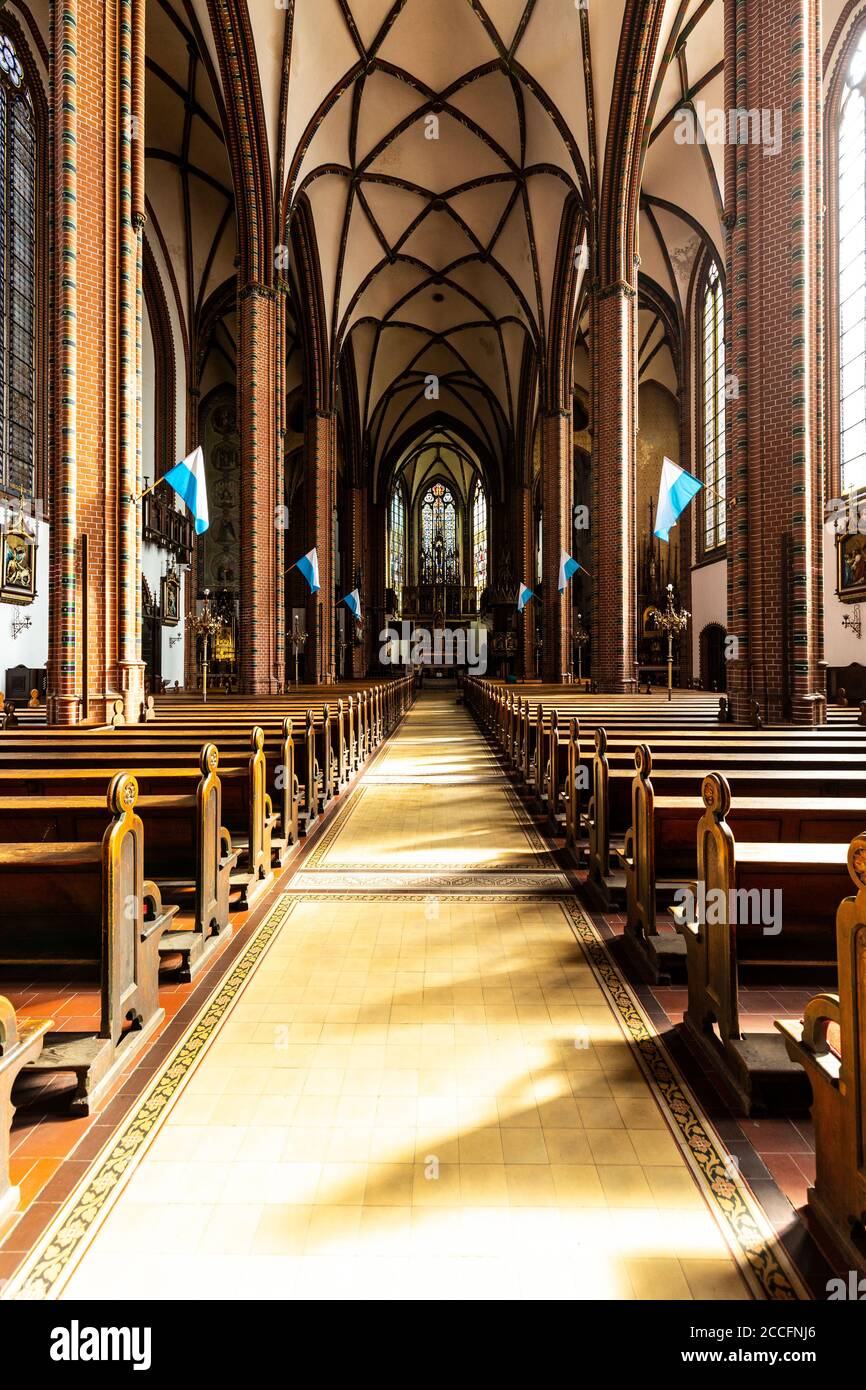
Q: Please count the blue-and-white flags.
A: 6